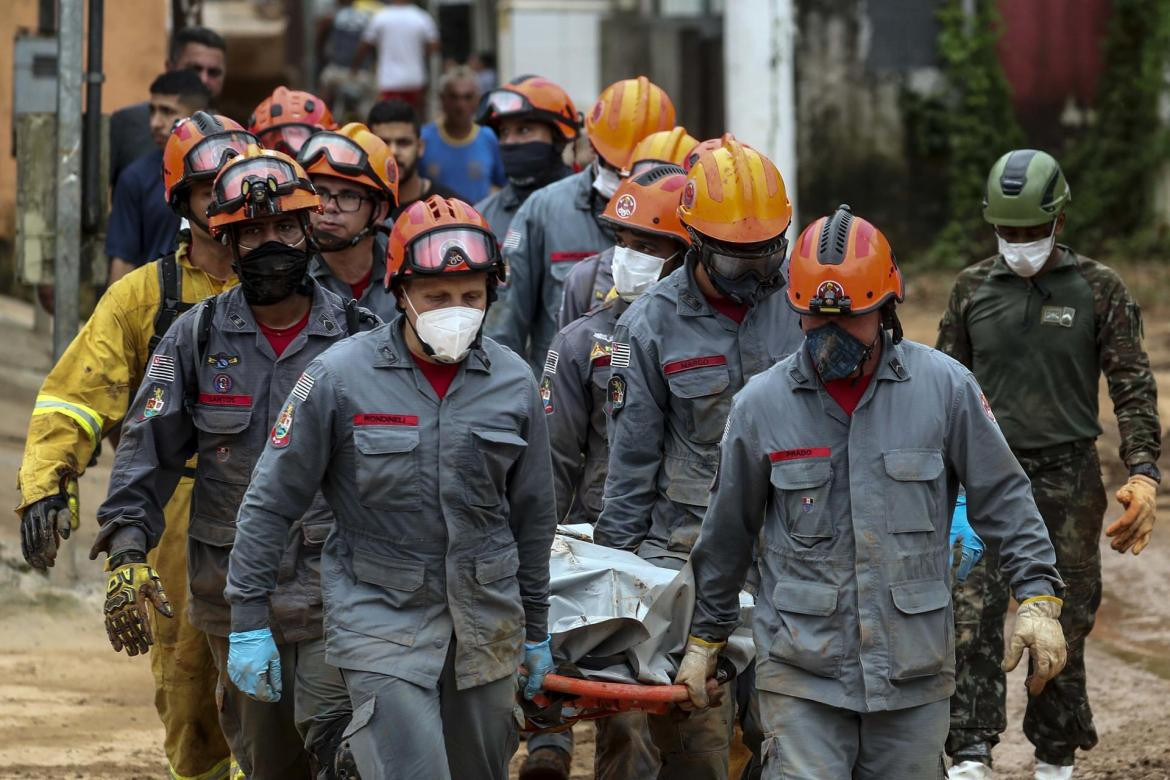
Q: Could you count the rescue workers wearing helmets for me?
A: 13